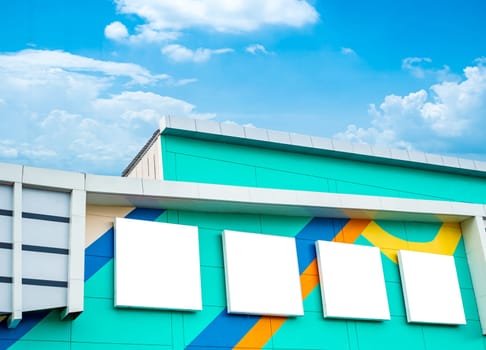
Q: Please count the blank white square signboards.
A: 4